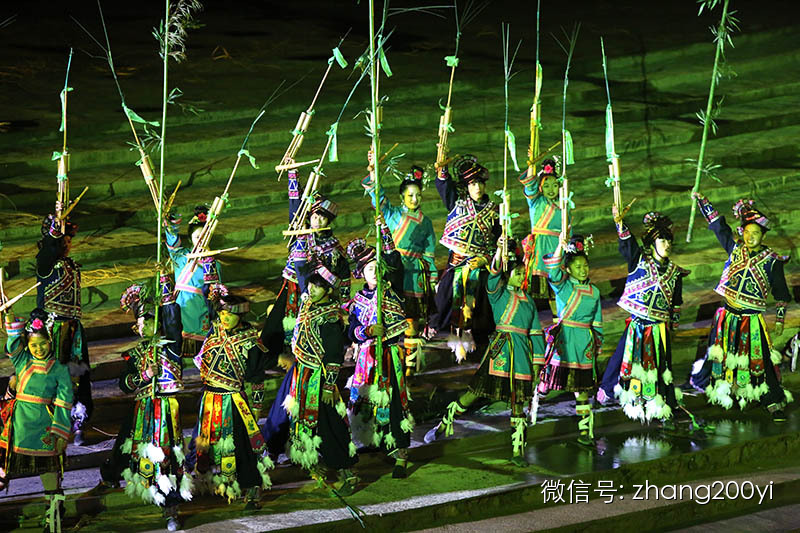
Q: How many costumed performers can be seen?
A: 15